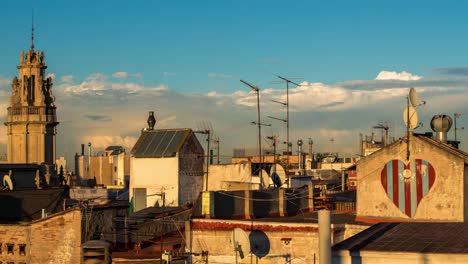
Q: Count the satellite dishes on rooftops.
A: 7